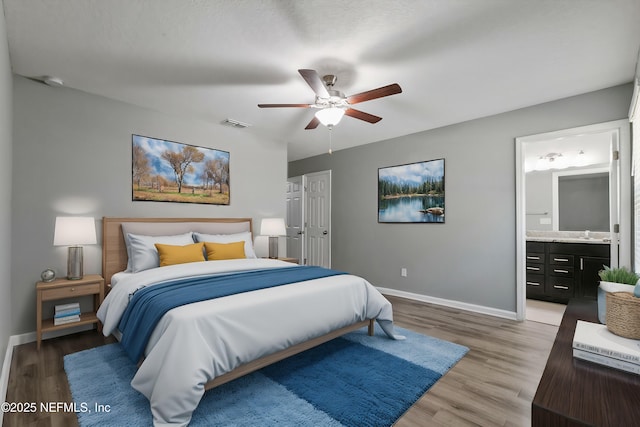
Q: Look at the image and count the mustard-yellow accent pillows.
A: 2